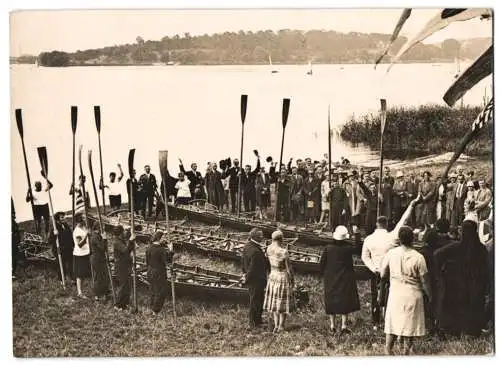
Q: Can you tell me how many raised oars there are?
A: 12